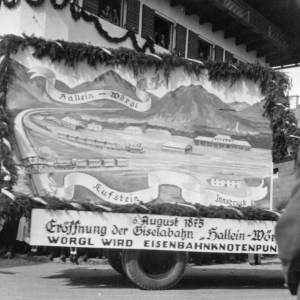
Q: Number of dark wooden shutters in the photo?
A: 7